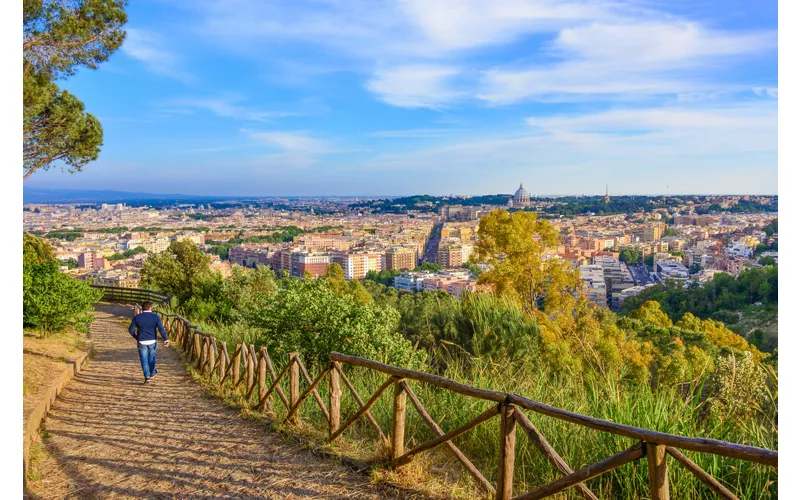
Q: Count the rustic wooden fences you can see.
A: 1